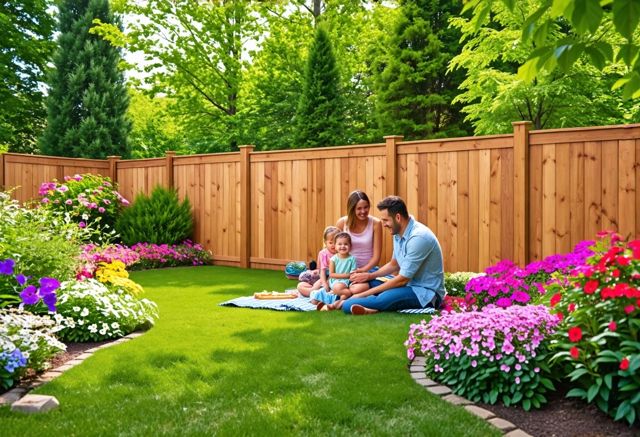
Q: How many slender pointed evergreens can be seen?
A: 2